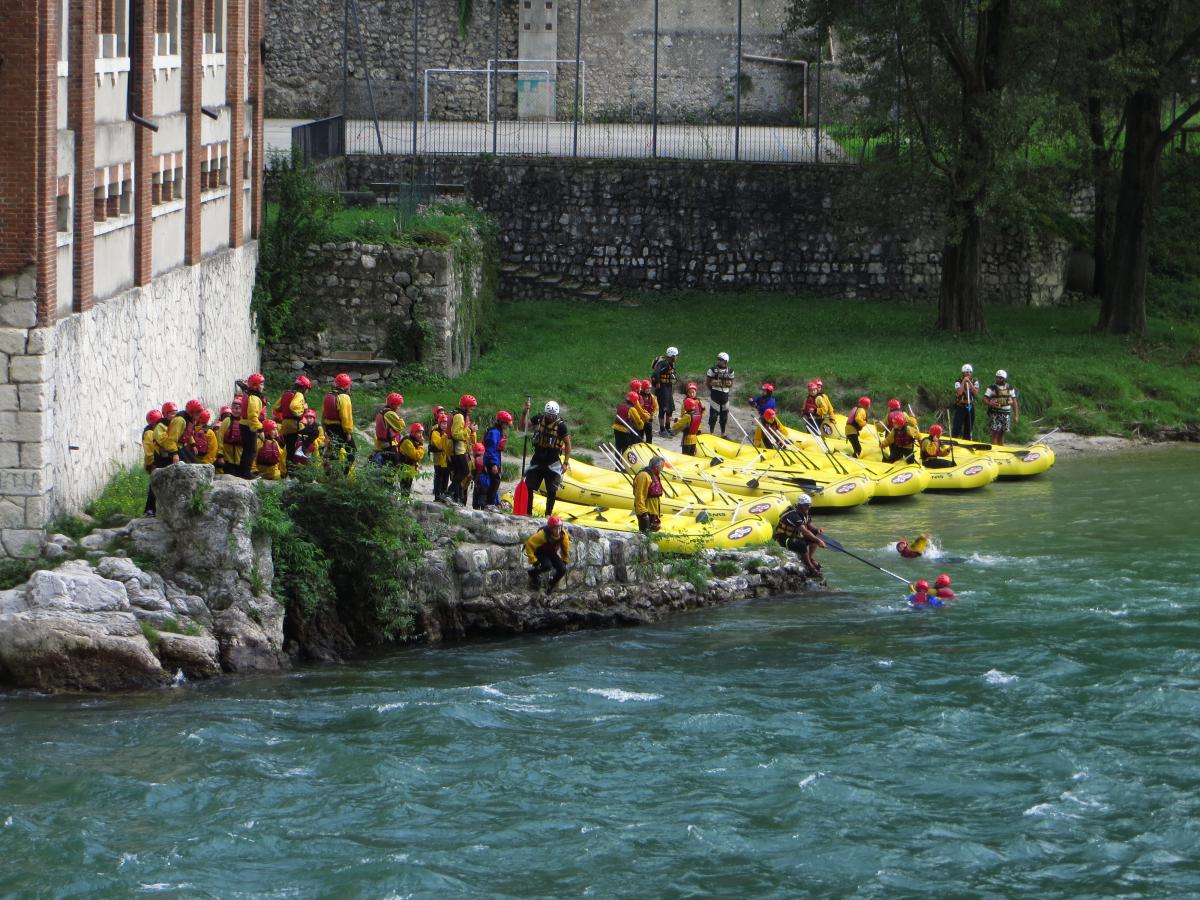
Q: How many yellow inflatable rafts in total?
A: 6